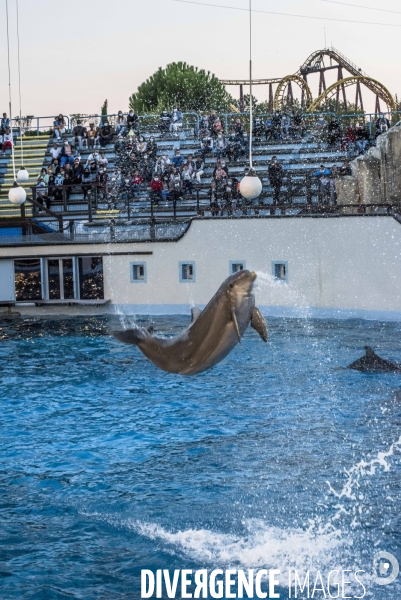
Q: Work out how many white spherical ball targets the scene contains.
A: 3